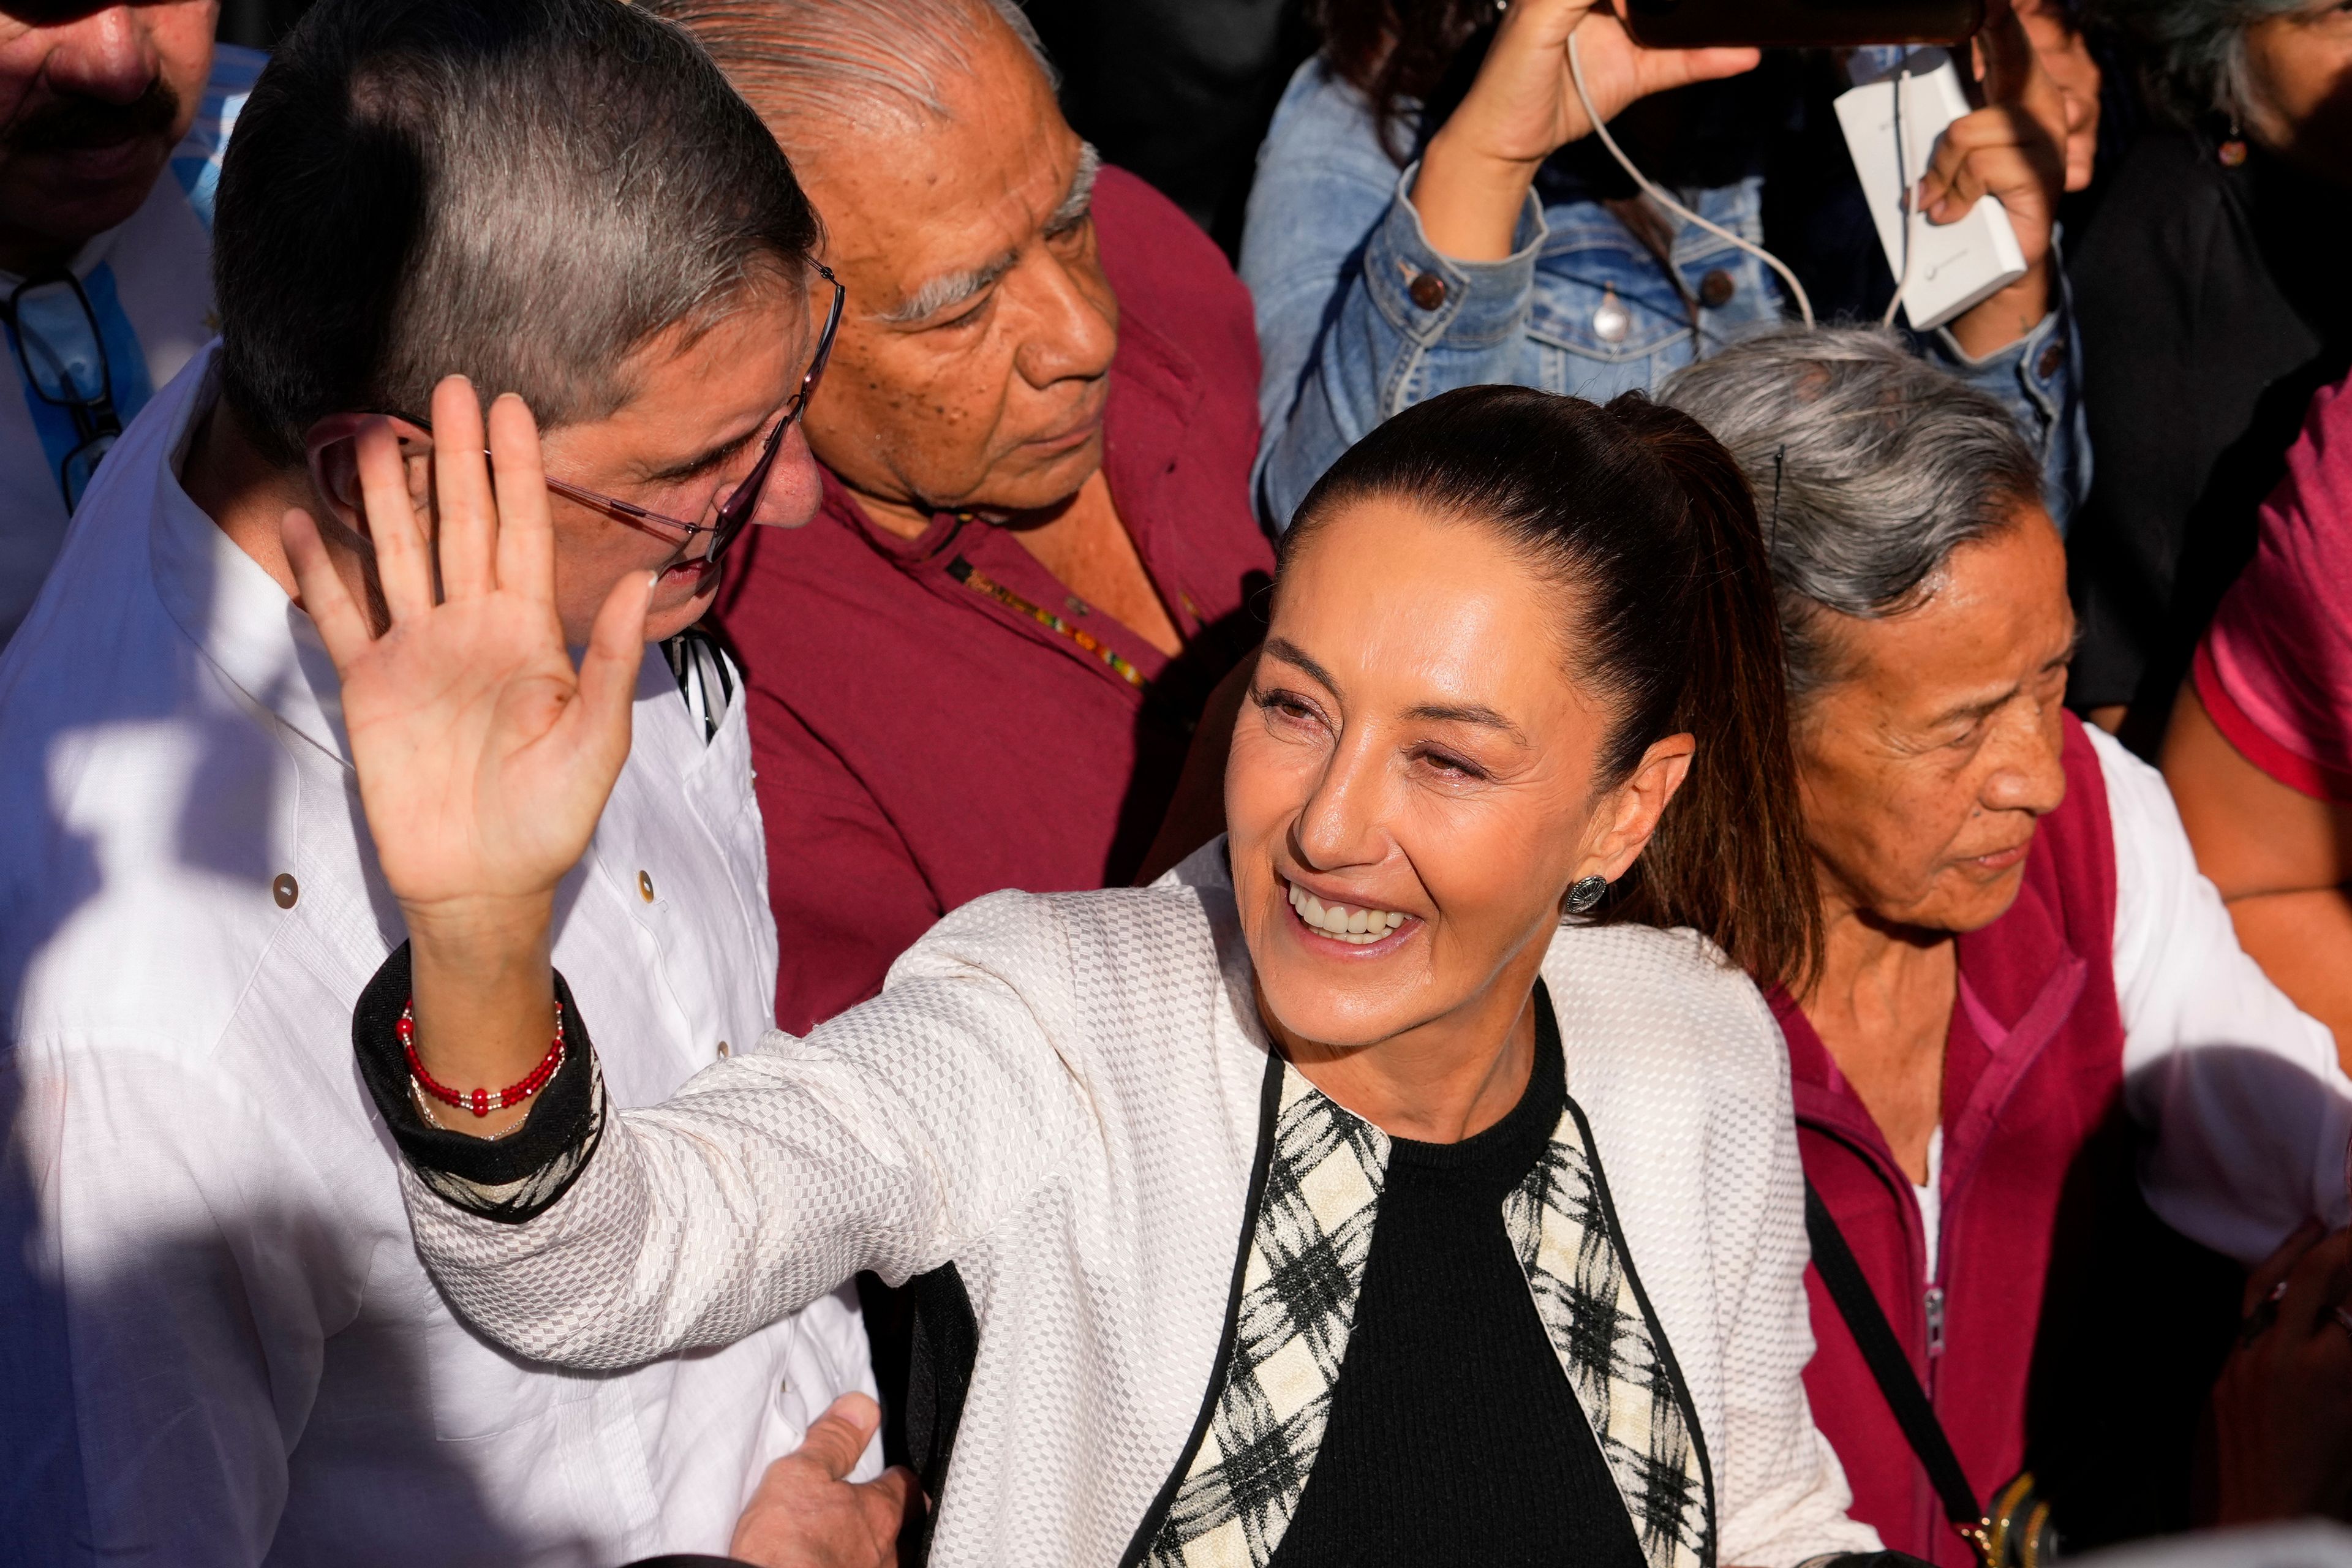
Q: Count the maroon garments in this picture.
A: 2